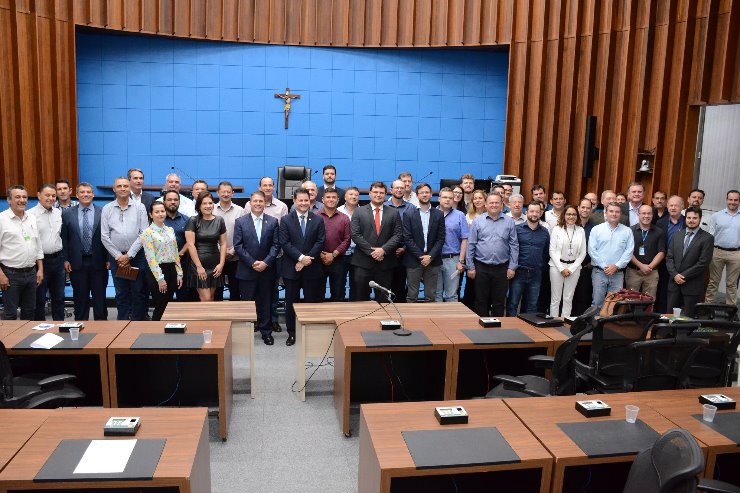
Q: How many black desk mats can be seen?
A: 9